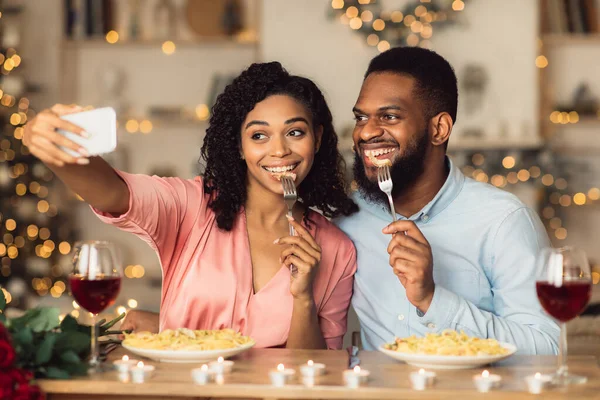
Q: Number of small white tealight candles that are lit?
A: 10